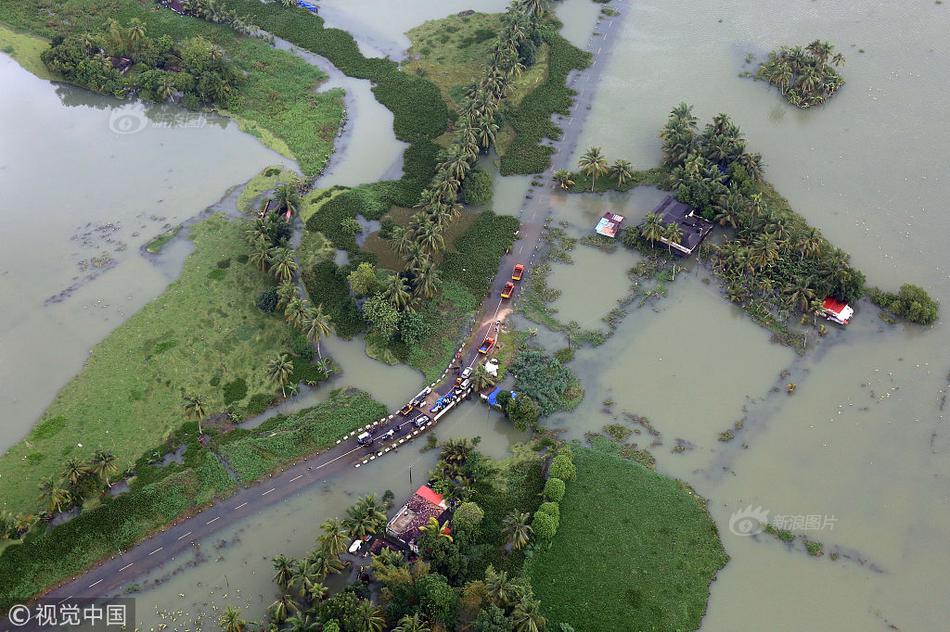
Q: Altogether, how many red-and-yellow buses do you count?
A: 3